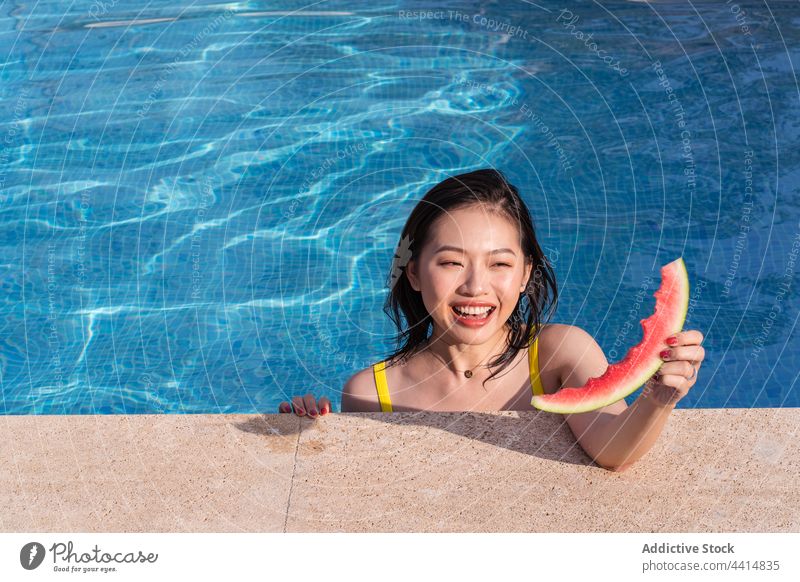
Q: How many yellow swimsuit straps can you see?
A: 2